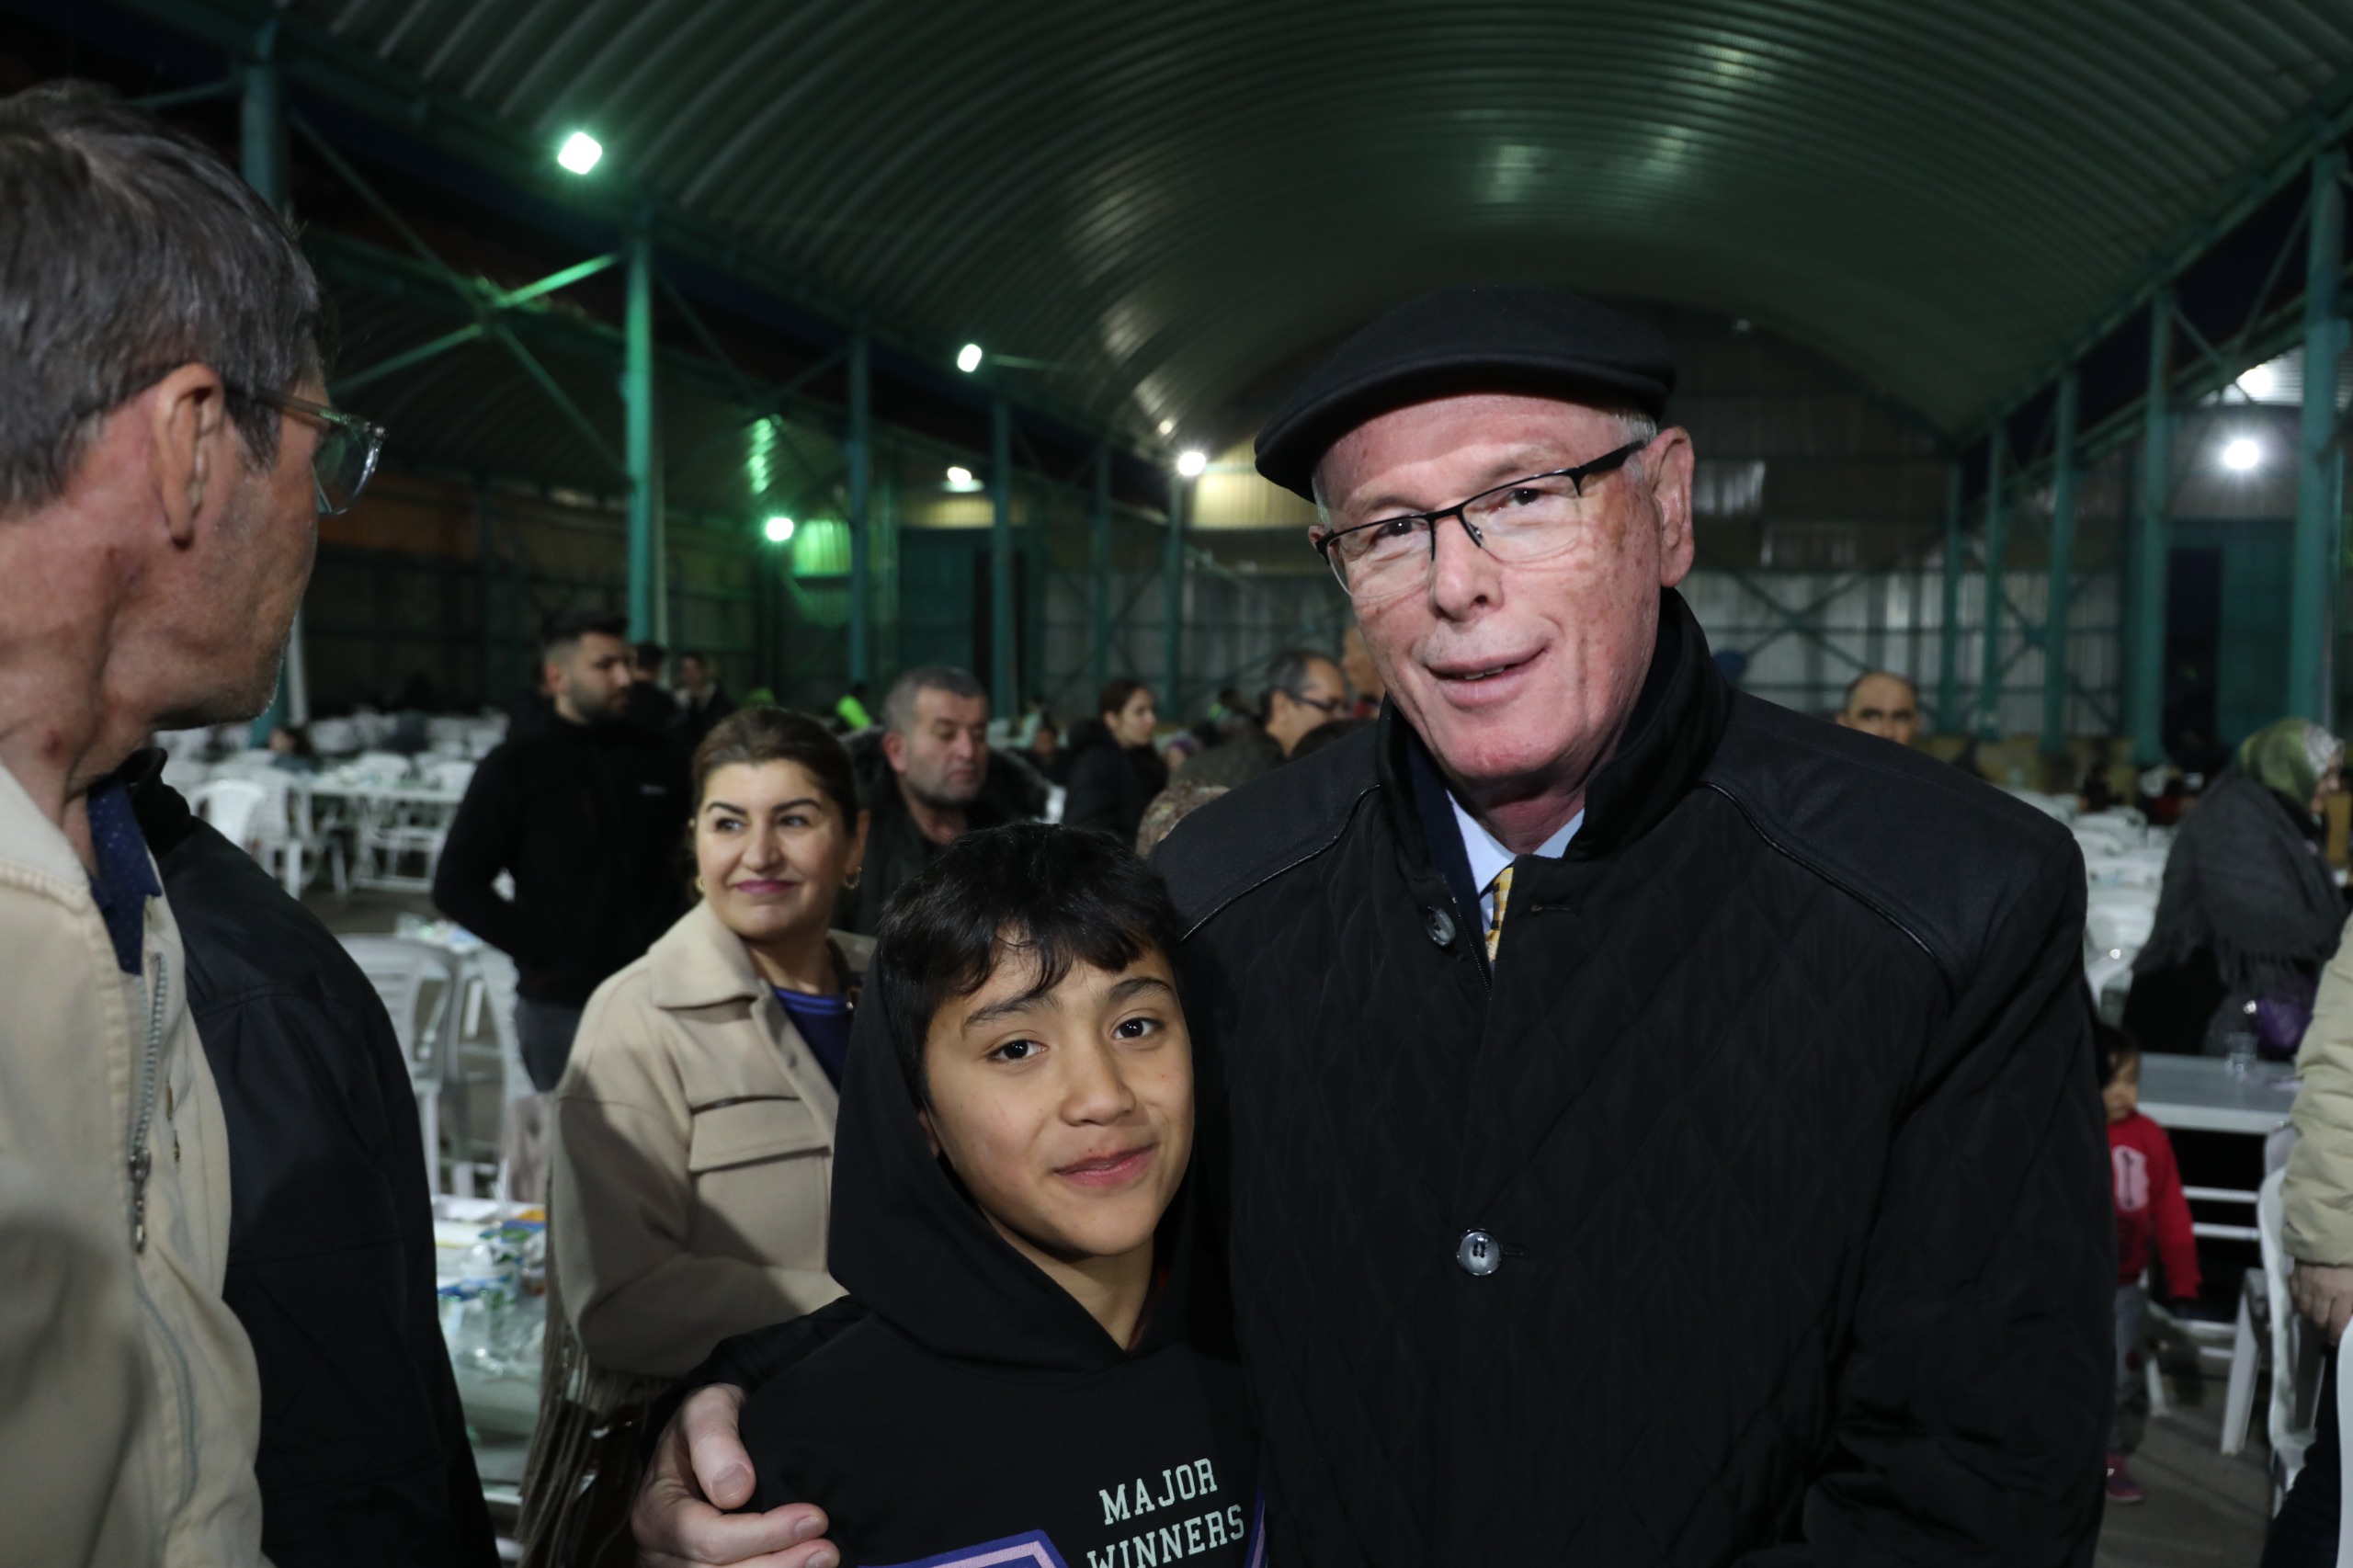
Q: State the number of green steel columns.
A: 11